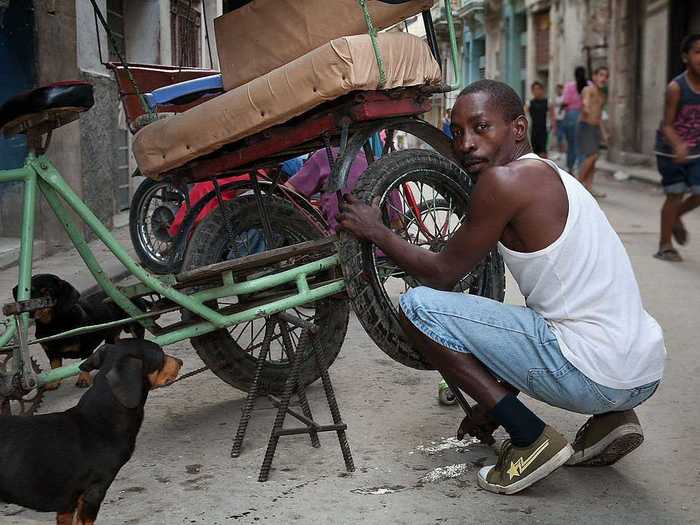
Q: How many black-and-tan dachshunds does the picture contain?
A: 2